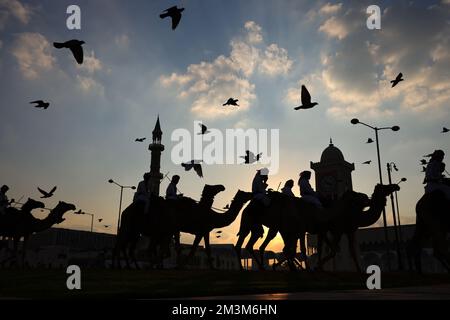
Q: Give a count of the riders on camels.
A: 7